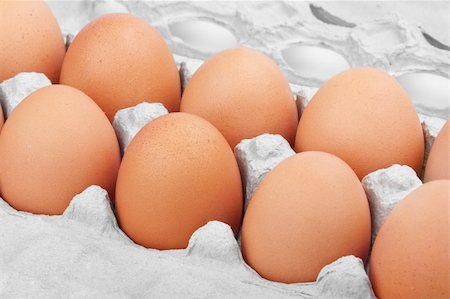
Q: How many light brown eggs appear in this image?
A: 10